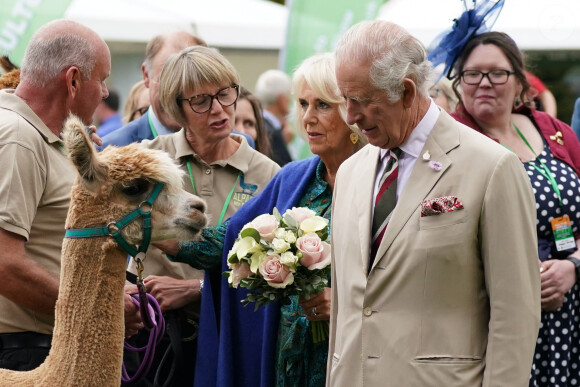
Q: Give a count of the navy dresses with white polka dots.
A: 1